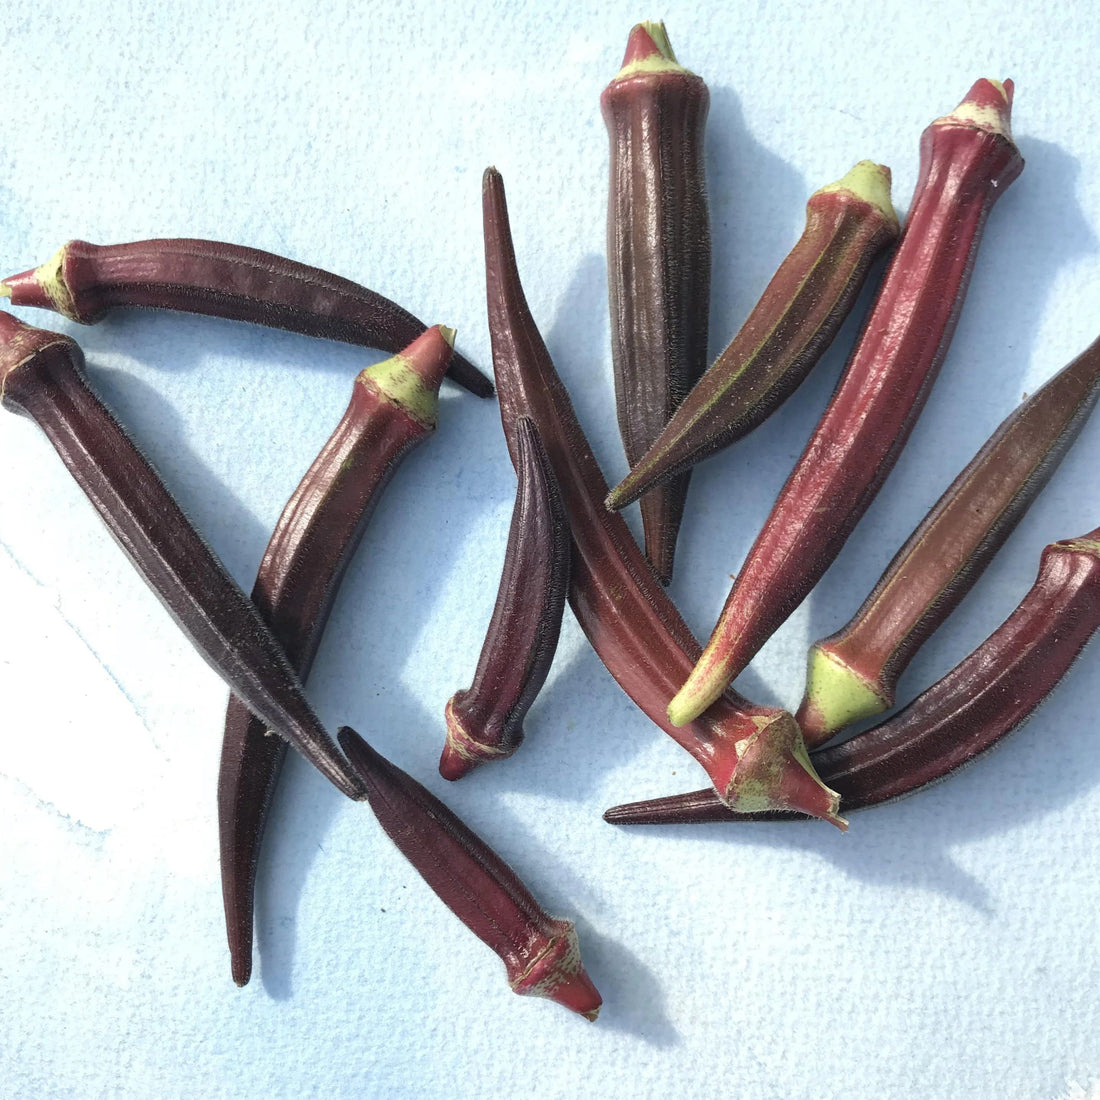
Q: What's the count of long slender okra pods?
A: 11